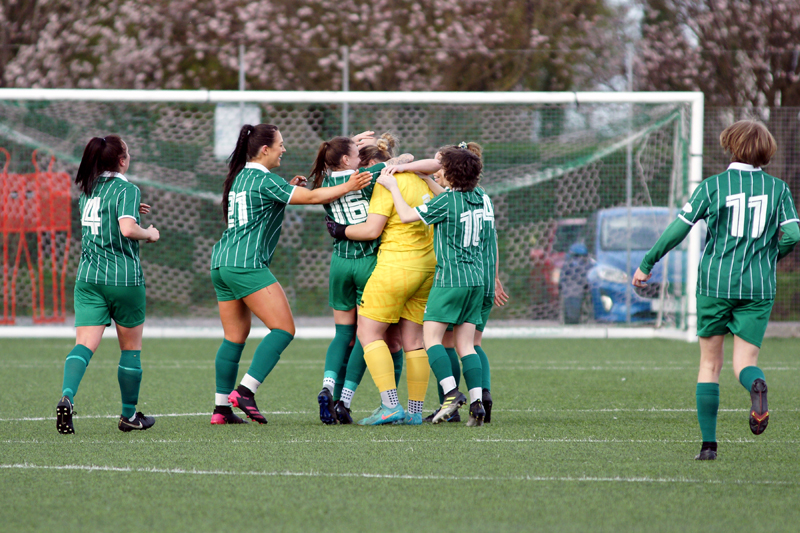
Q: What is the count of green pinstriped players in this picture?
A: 6